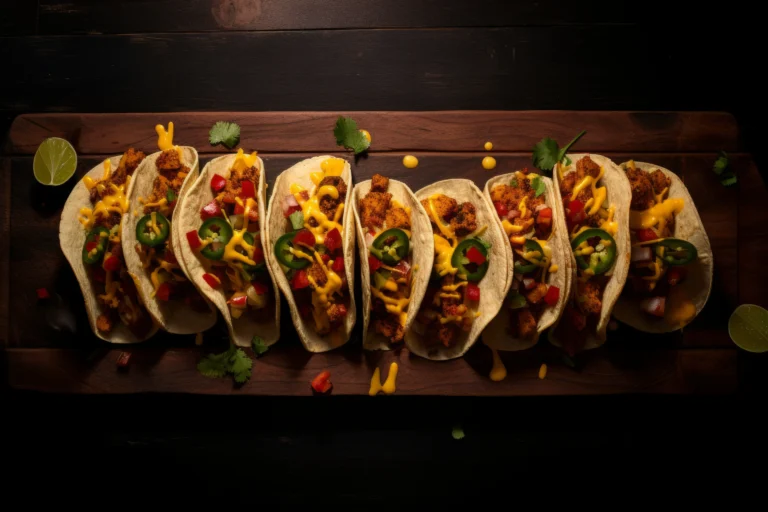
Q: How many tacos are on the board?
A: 9